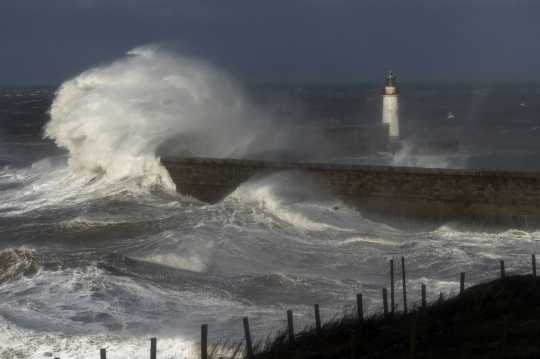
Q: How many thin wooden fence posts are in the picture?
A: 15